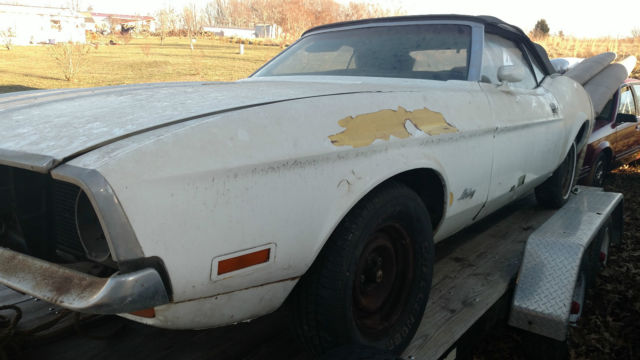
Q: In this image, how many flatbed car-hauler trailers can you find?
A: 1